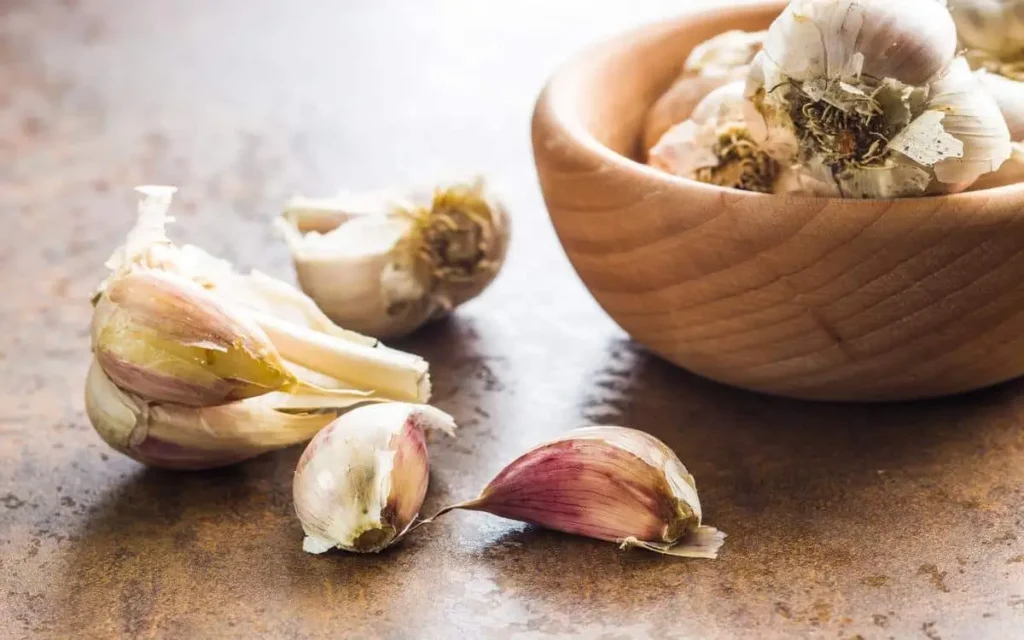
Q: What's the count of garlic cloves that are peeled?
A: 0